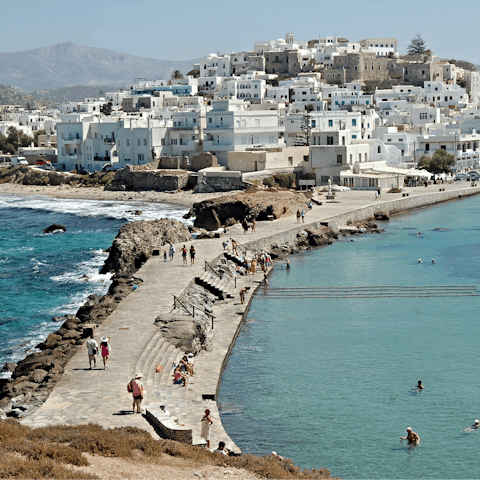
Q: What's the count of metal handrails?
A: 3